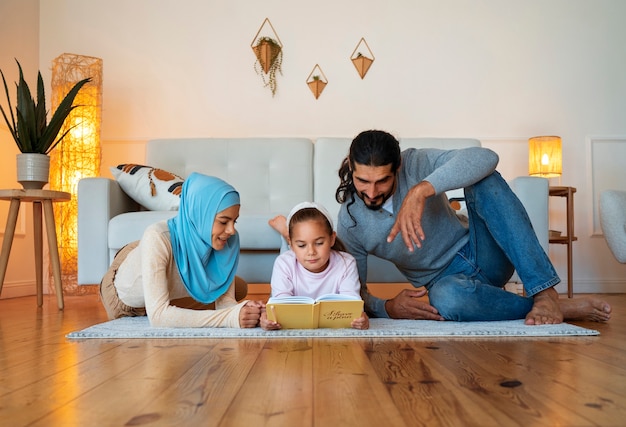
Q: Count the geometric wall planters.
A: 3